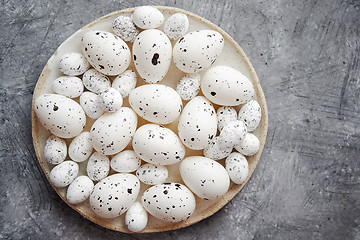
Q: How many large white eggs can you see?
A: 12